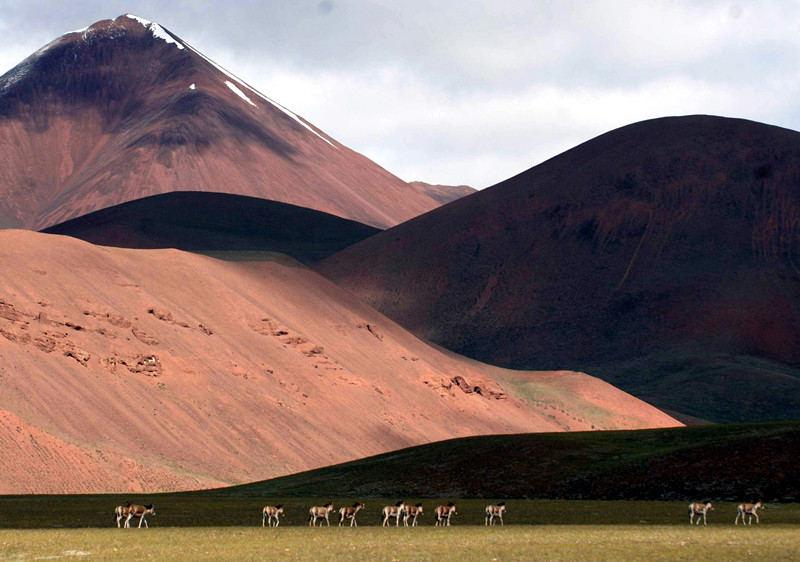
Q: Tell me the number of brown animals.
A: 11